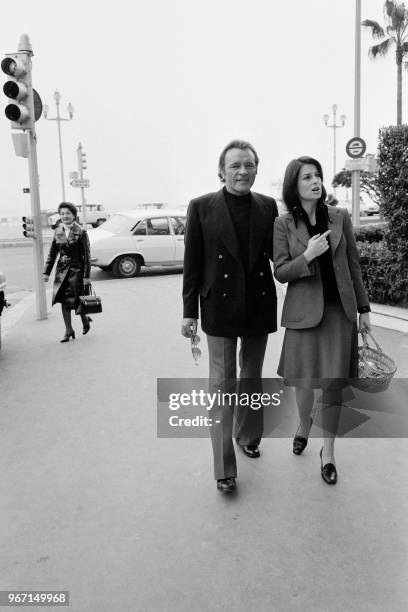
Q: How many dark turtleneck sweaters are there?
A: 1